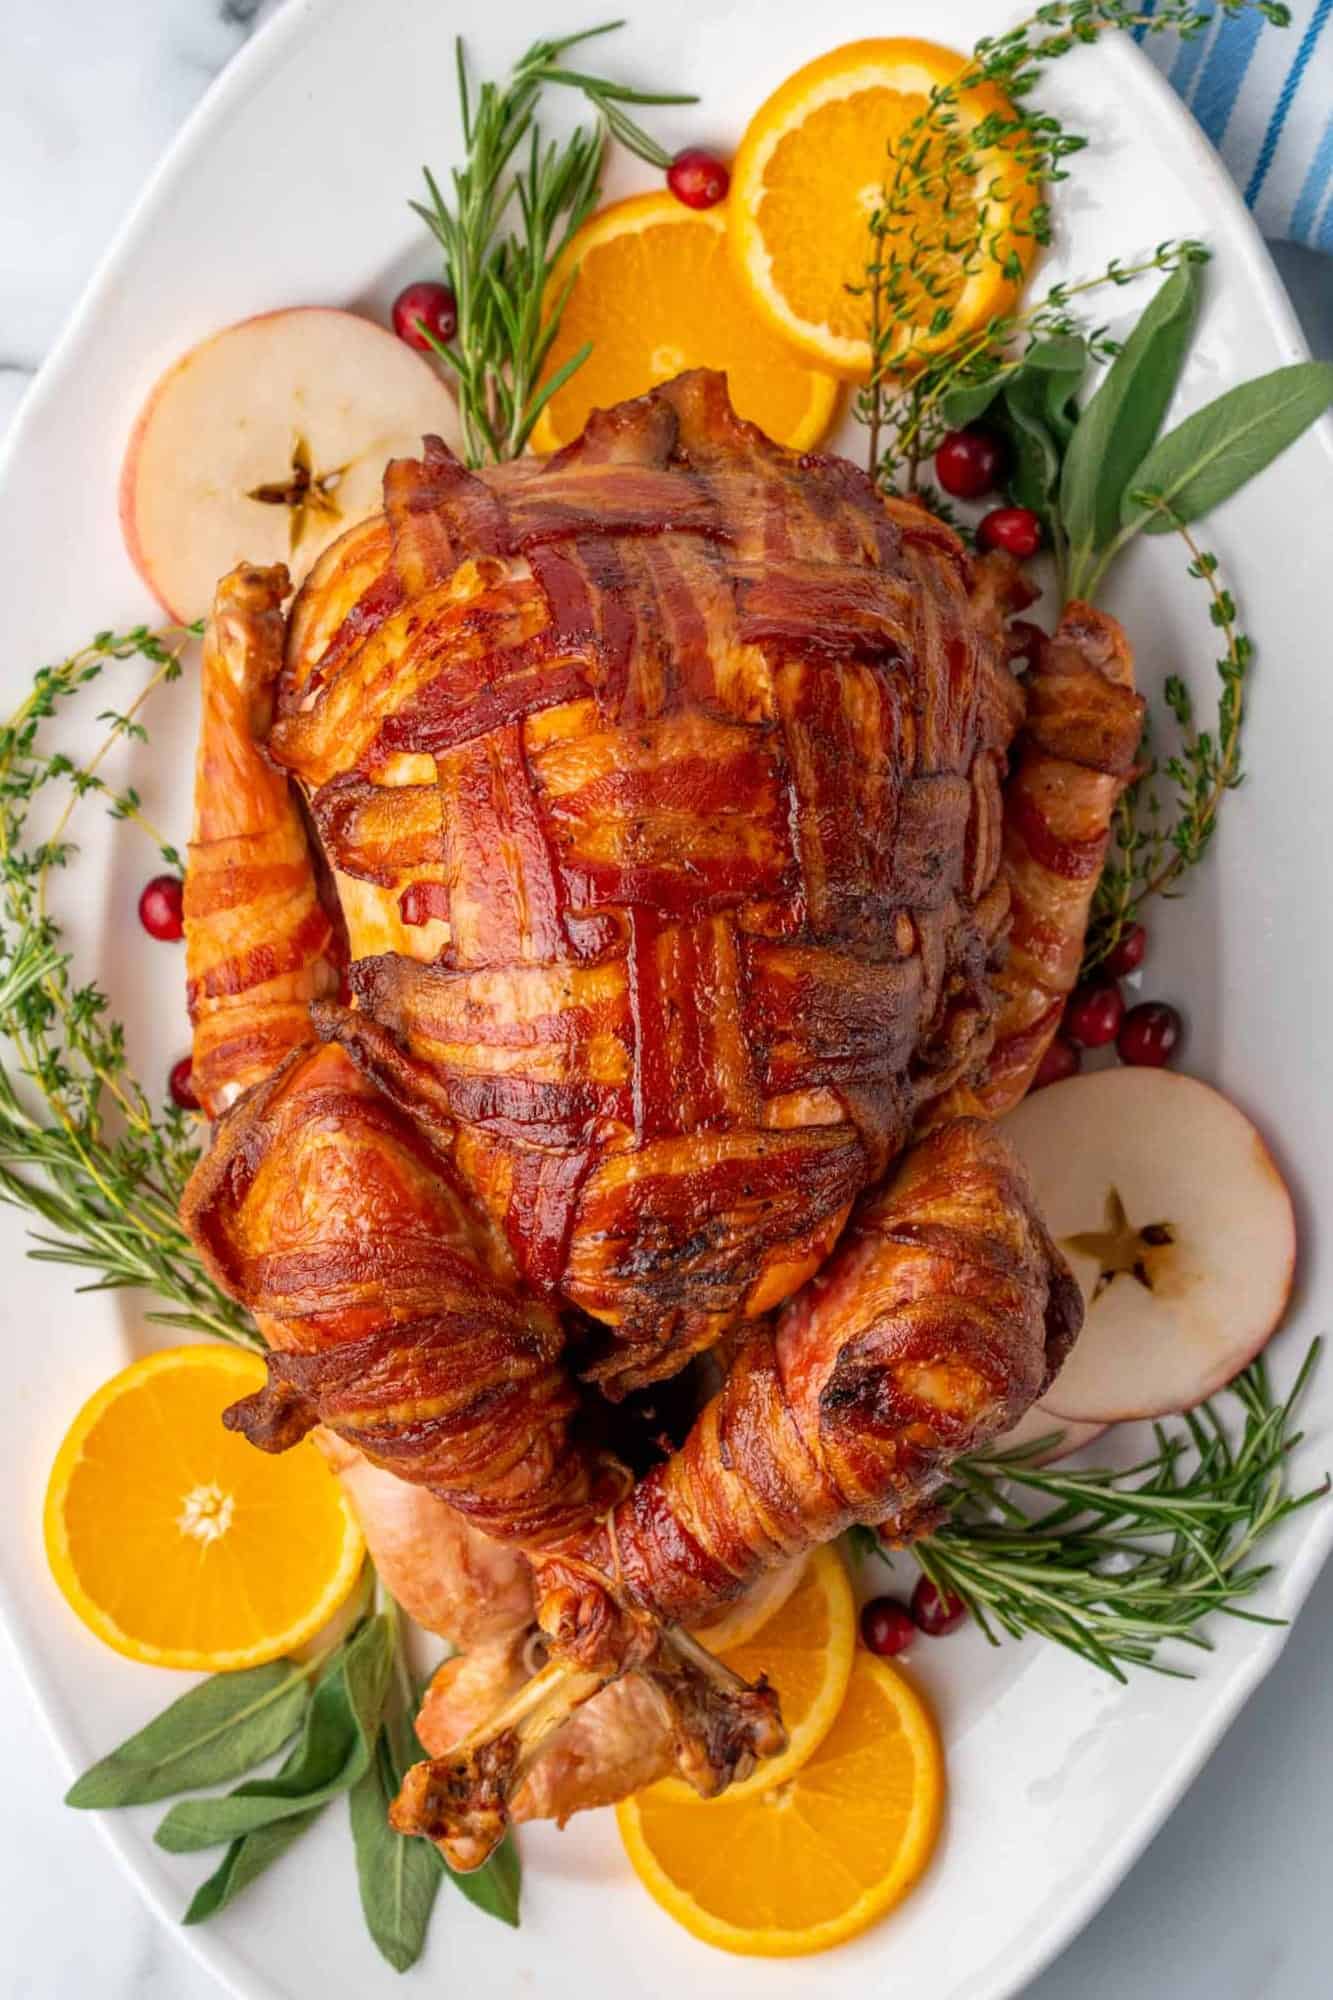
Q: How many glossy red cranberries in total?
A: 12